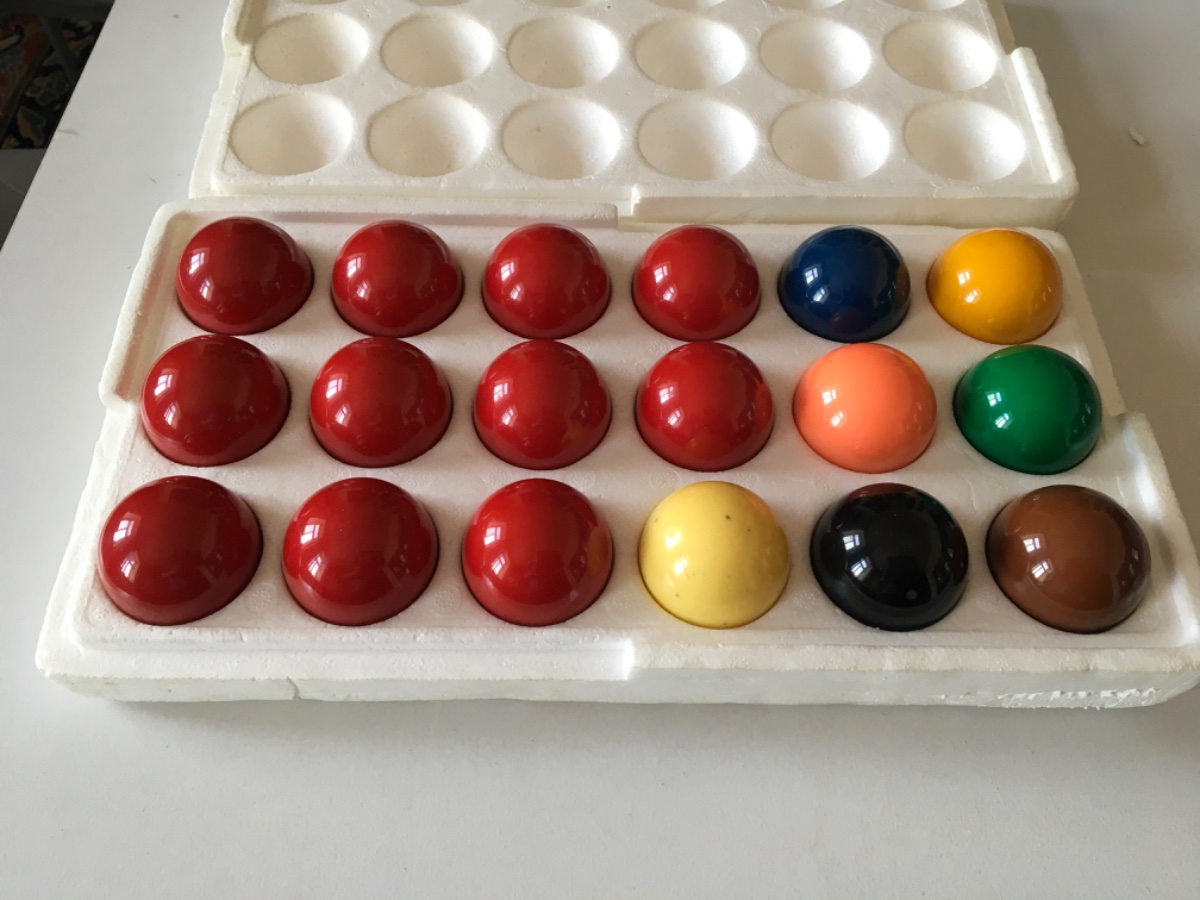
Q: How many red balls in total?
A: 11